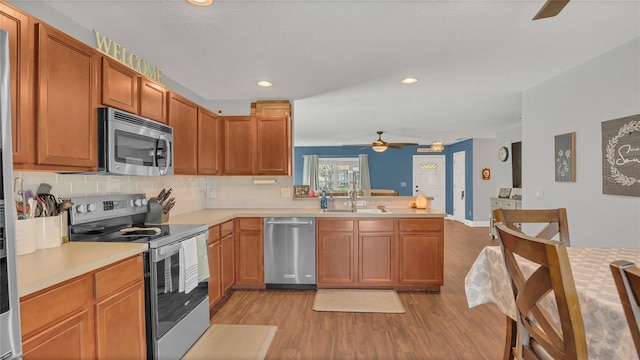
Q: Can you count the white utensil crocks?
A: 2